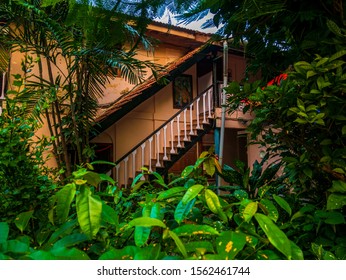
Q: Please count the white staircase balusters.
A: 14